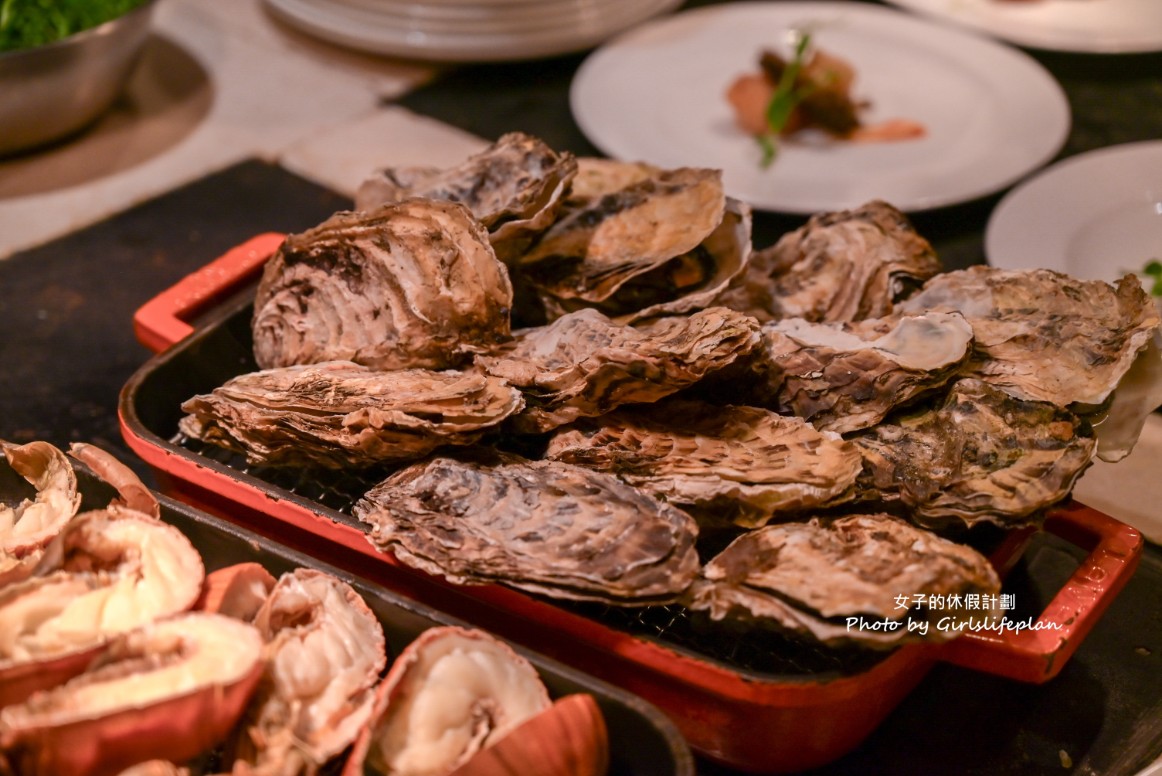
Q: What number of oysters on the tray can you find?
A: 12